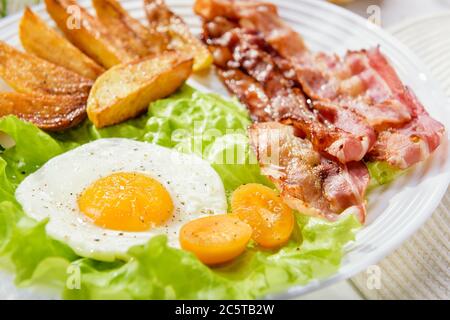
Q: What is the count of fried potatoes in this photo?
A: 7